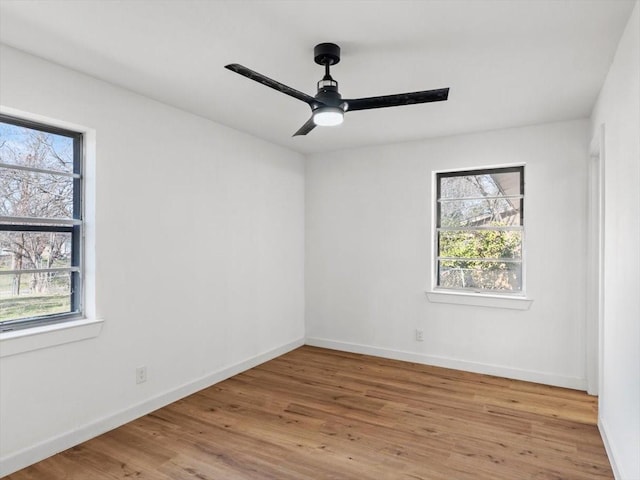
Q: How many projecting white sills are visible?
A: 2